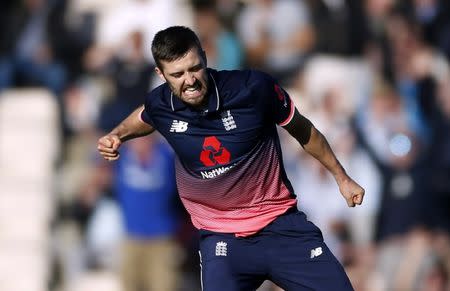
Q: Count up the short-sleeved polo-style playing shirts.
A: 1